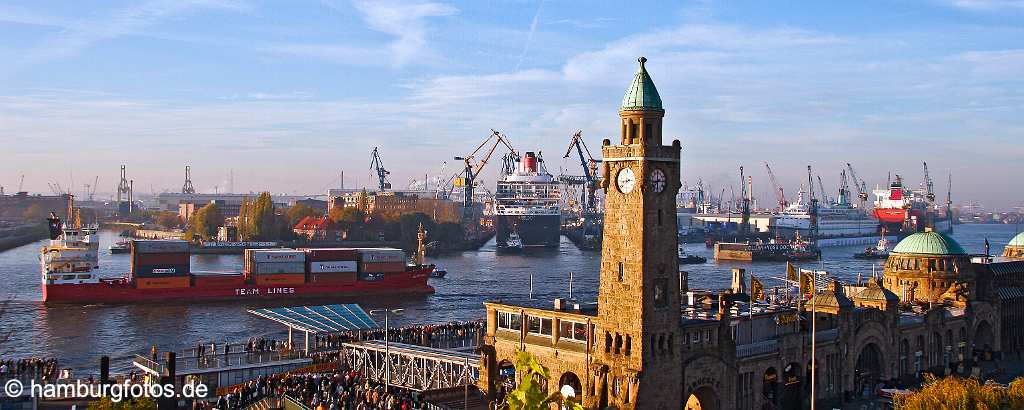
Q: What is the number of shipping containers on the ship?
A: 13